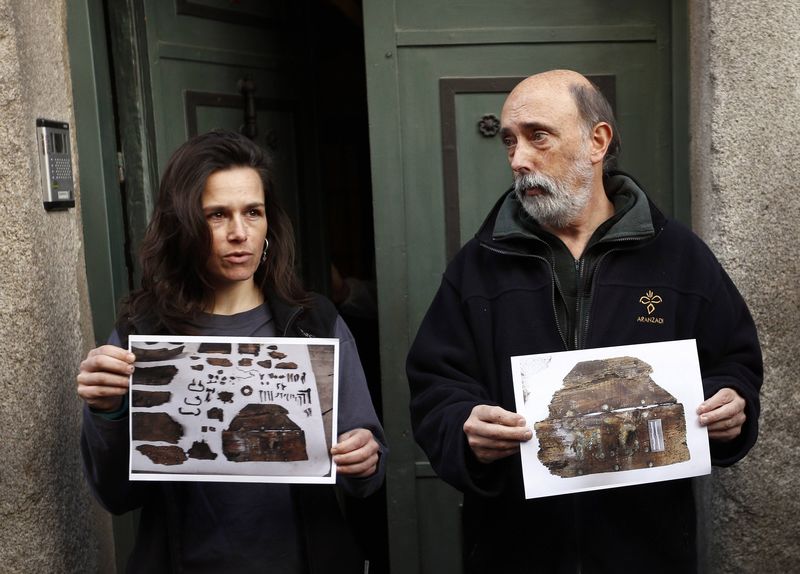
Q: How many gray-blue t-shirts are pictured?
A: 1